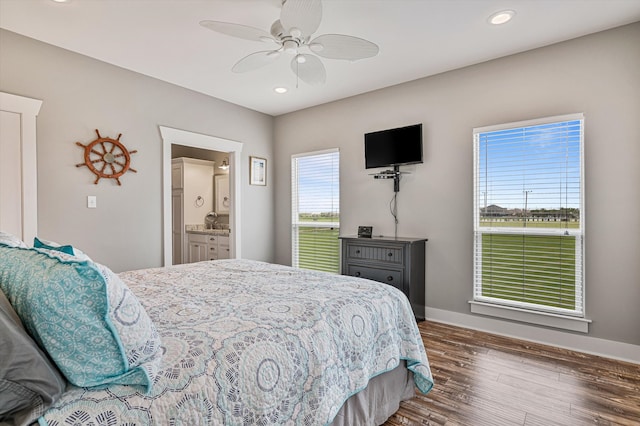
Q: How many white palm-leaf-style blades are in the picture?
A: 5